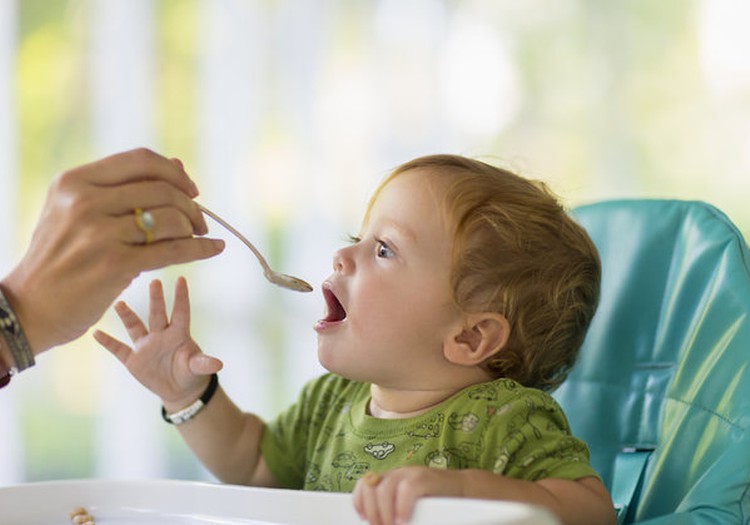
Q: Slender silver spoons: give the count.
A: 1